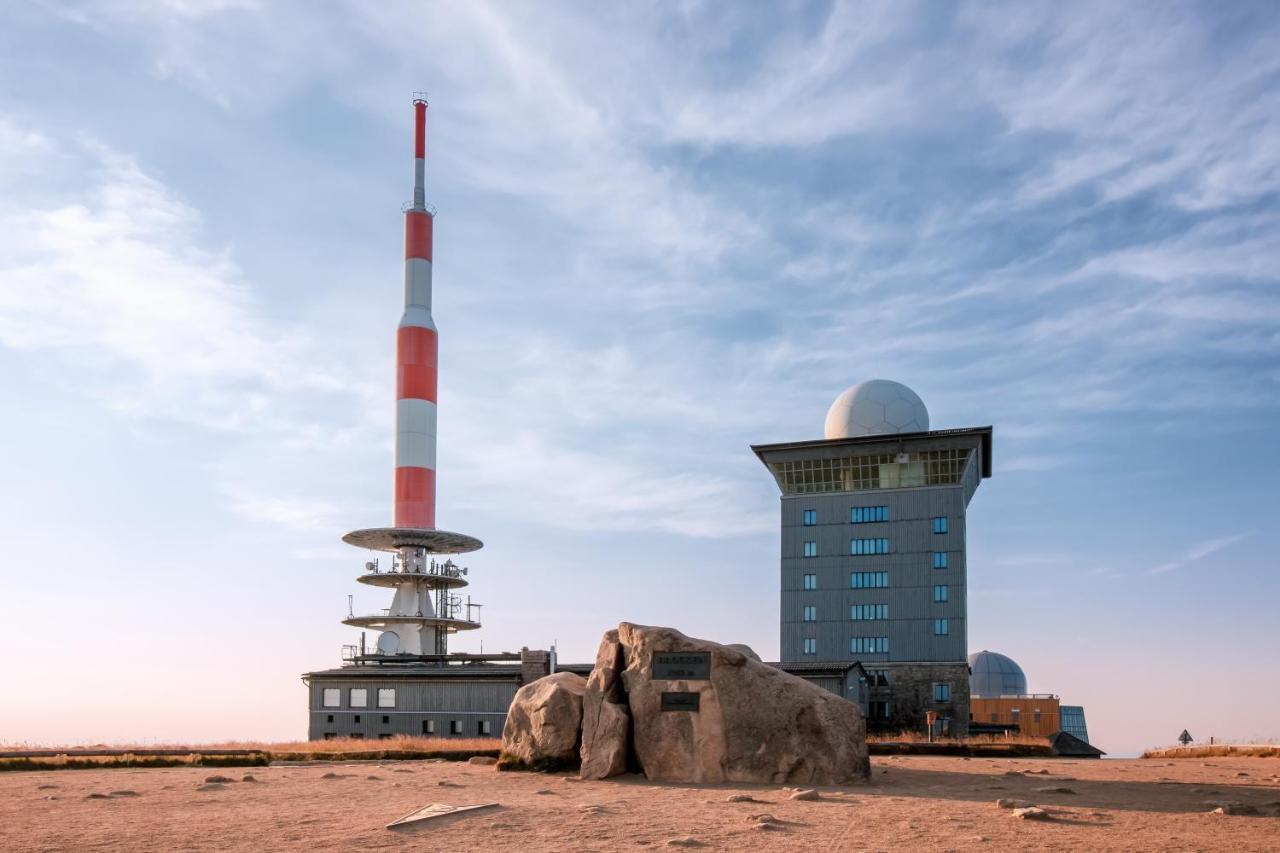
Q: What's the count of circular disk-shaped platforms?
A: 3